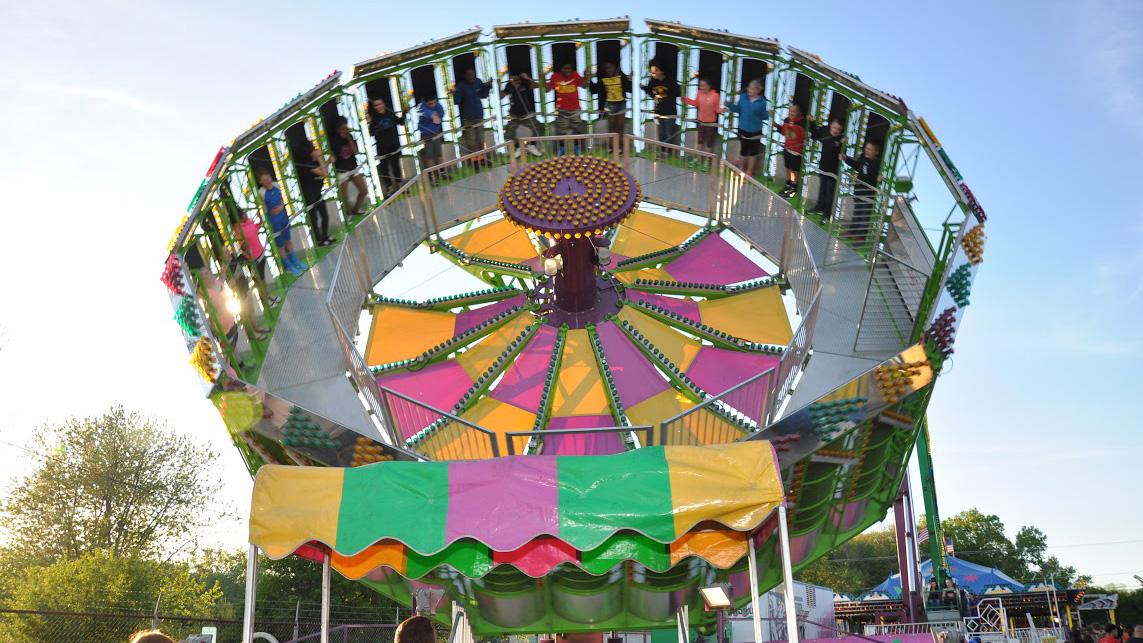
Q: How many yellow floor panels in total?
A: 10